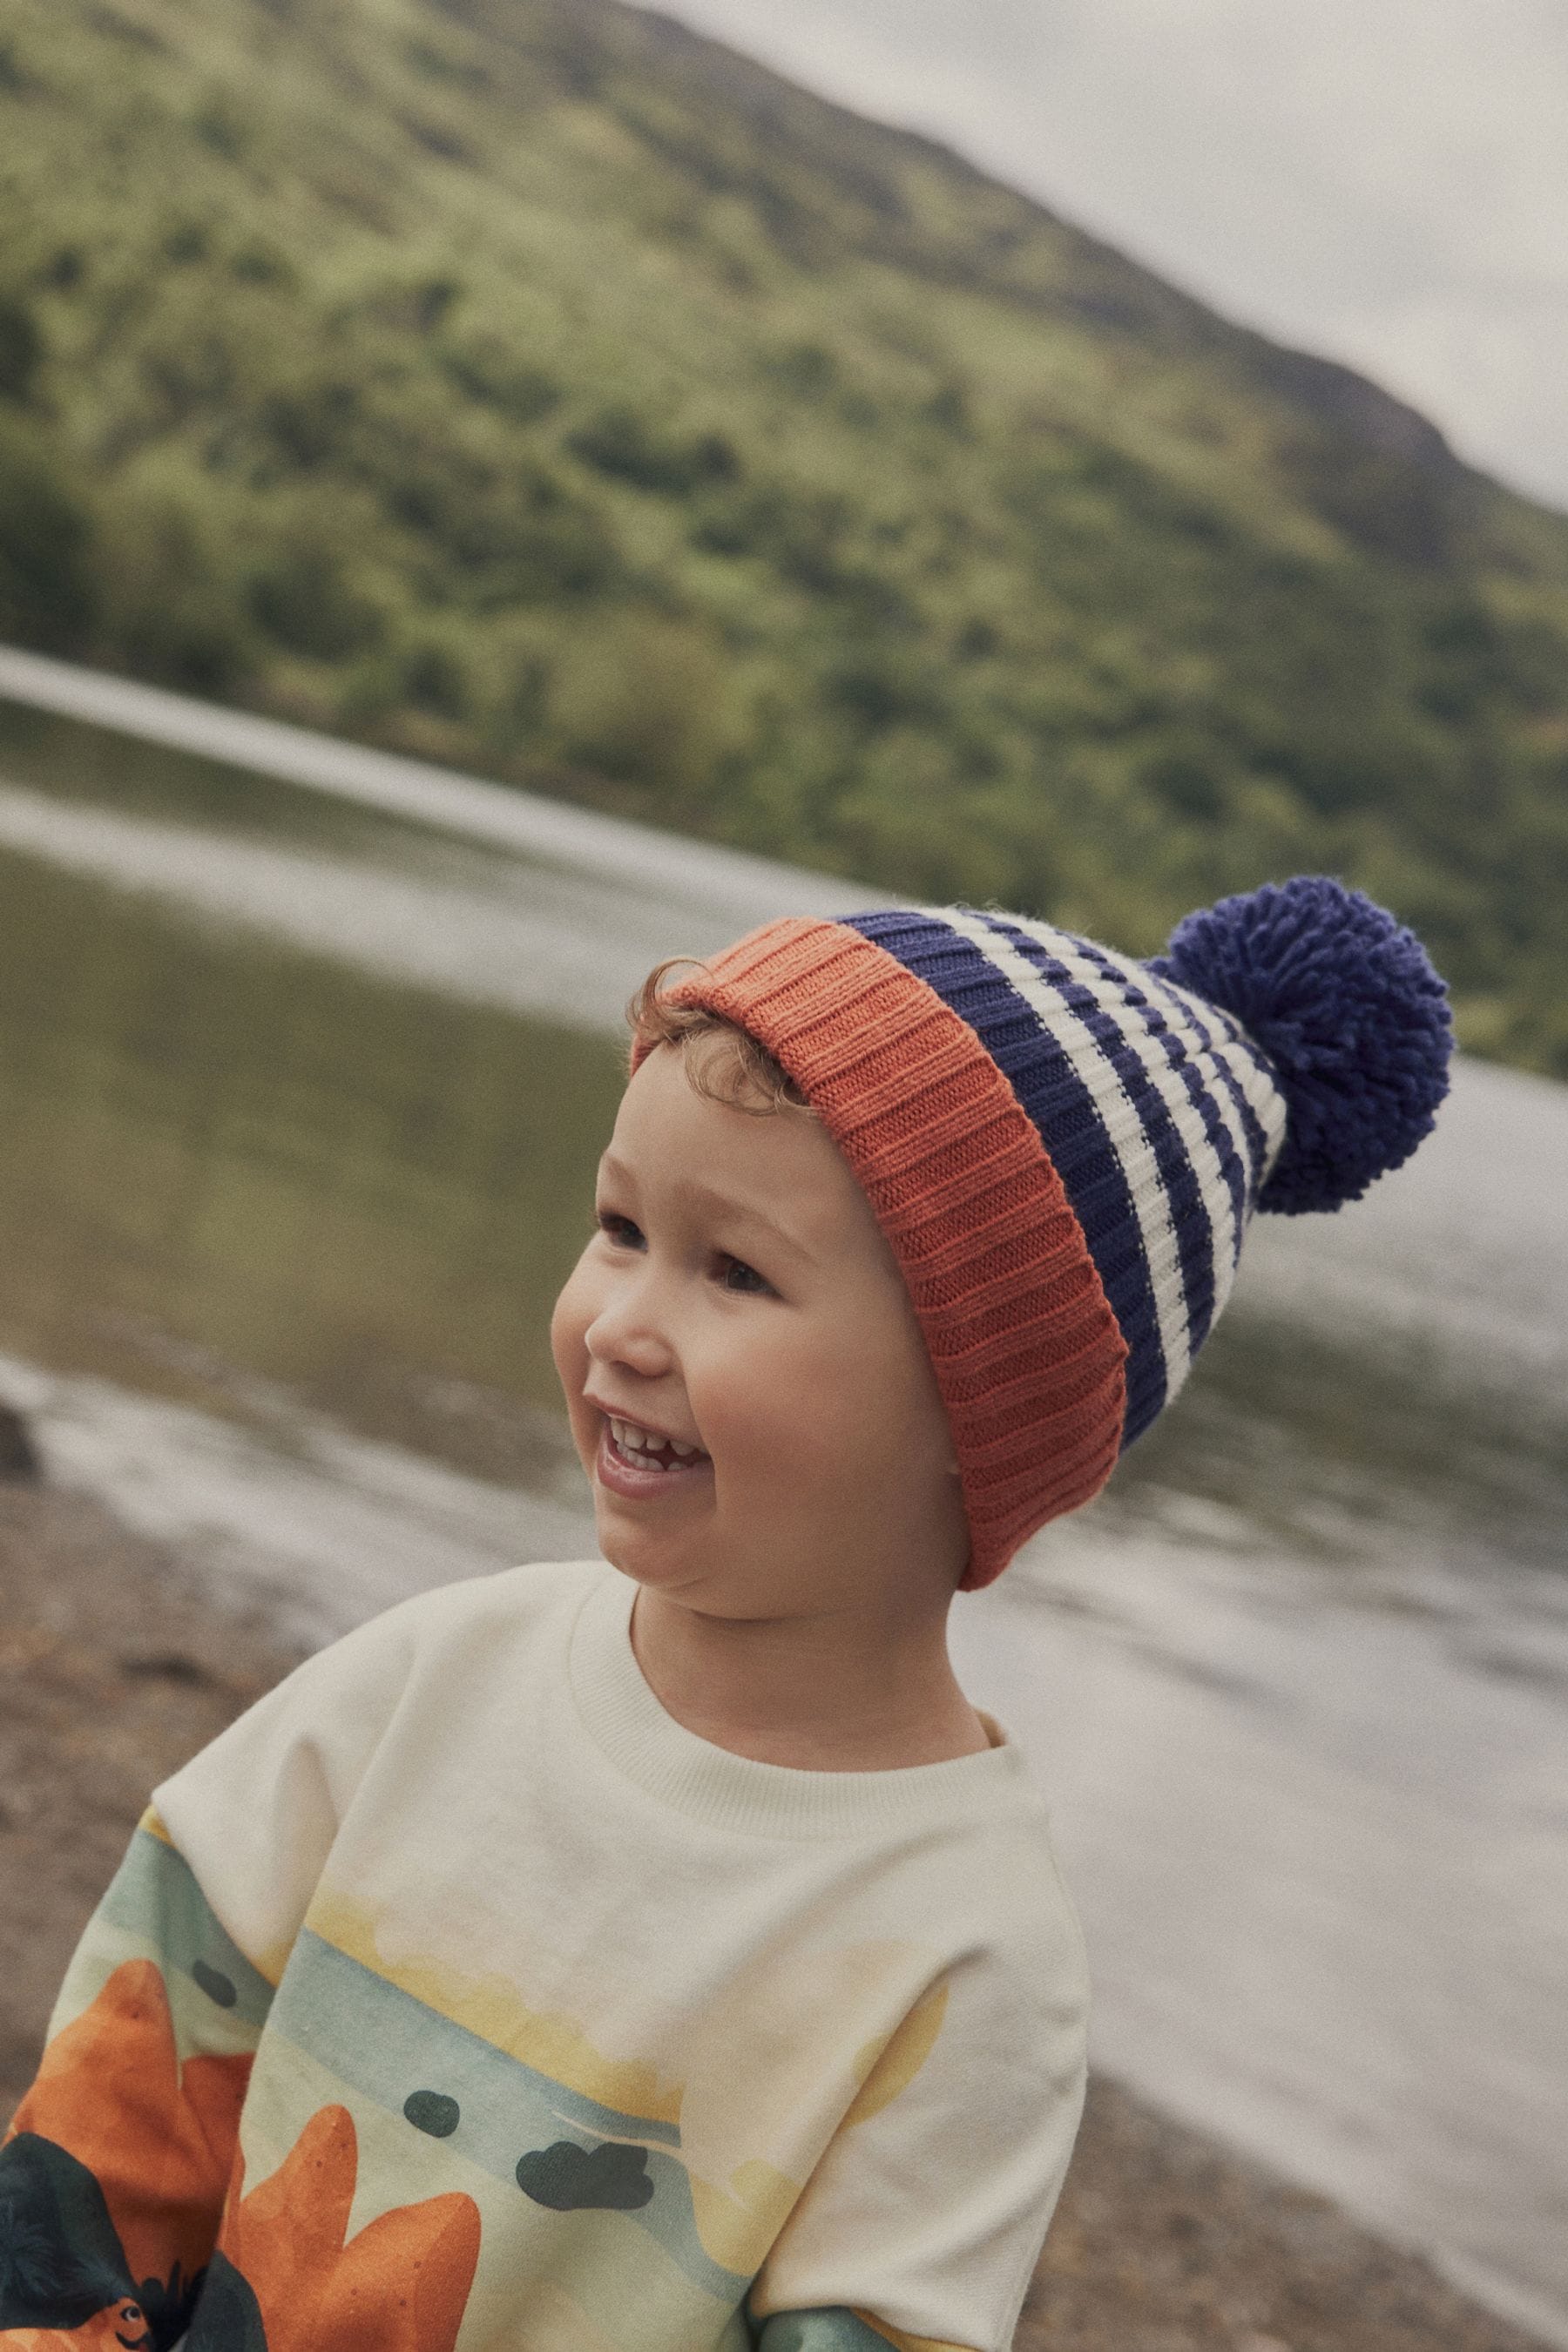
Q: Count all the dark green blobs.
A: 3